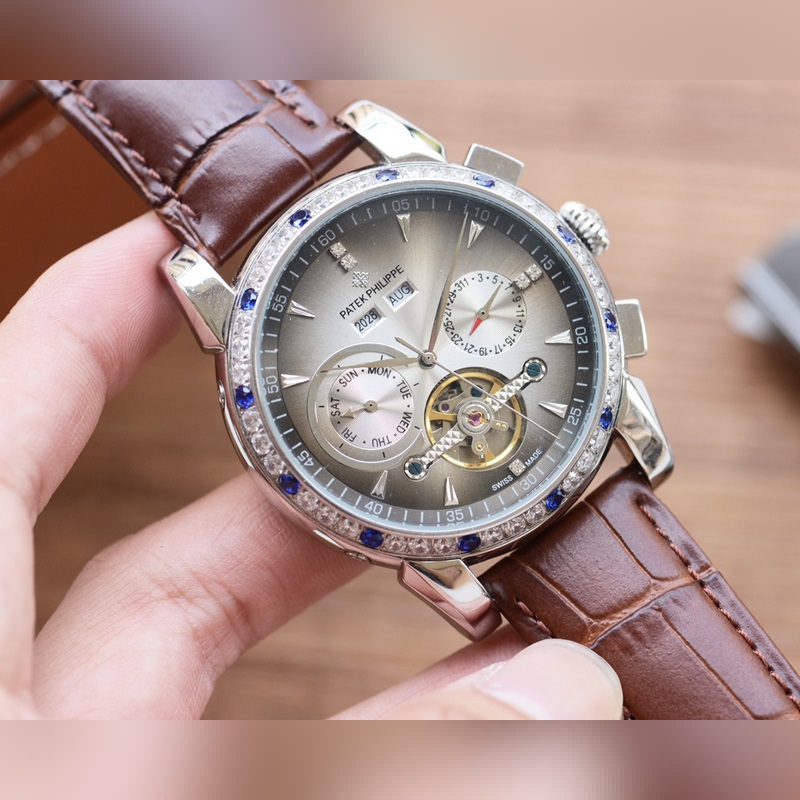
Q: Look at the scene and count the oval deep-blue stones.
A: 12